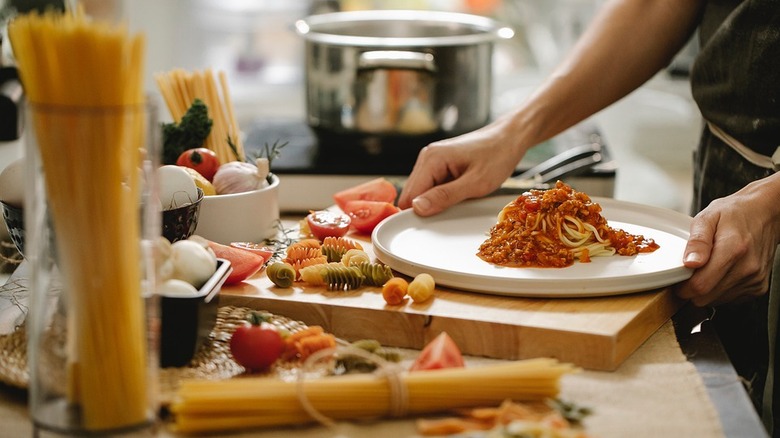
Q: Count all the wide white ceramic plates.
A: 1